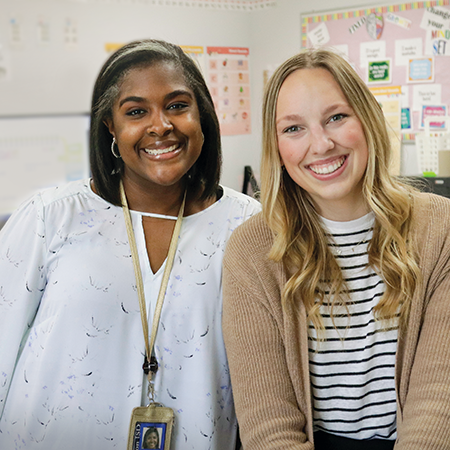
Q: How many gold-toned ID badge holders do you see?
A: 1